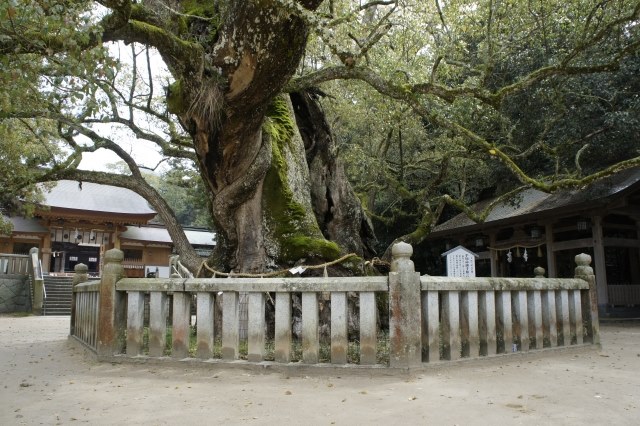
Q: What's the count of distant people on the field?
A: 0